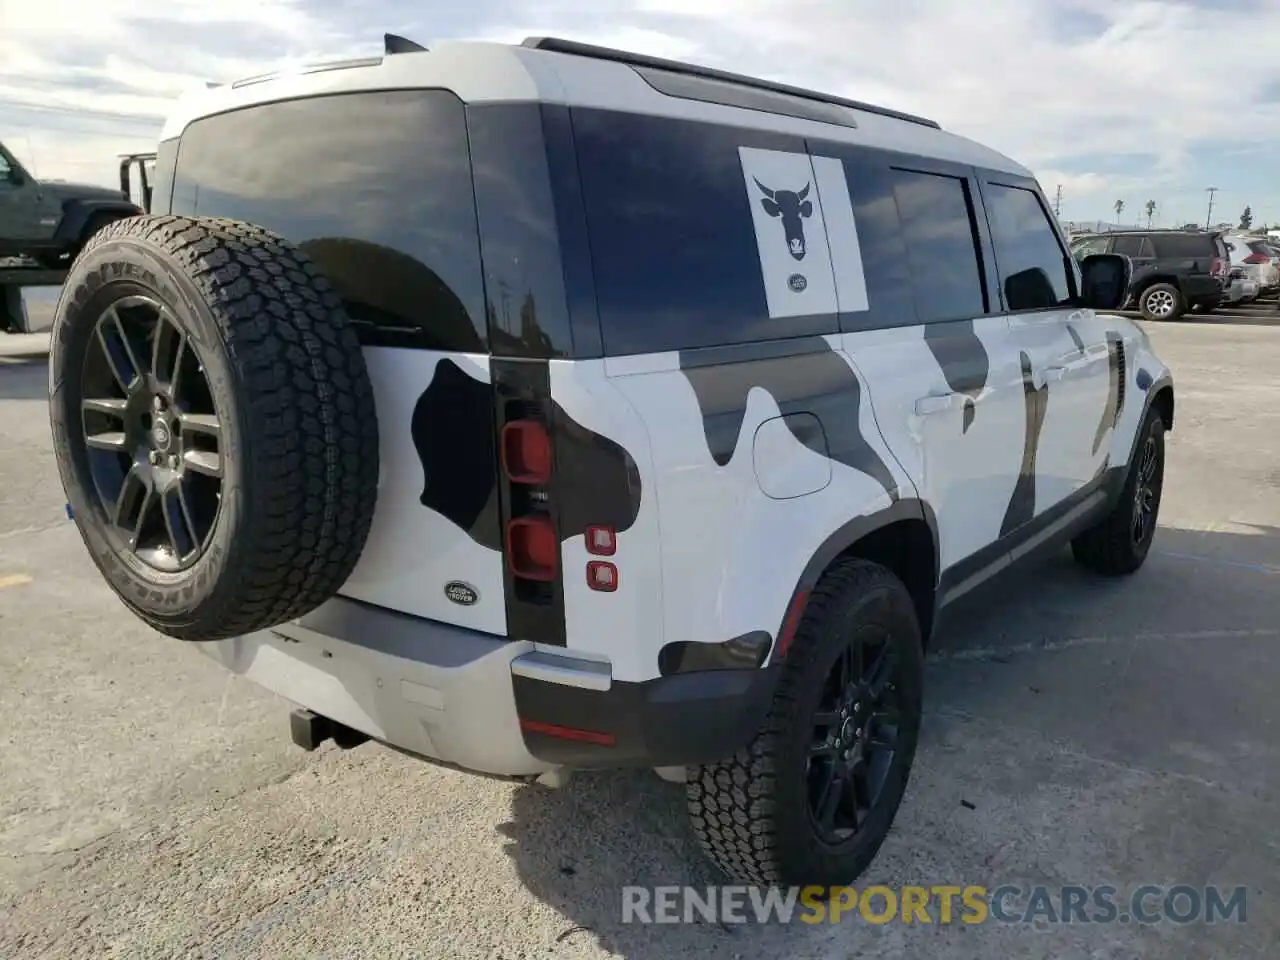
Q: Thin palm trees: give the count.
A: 2